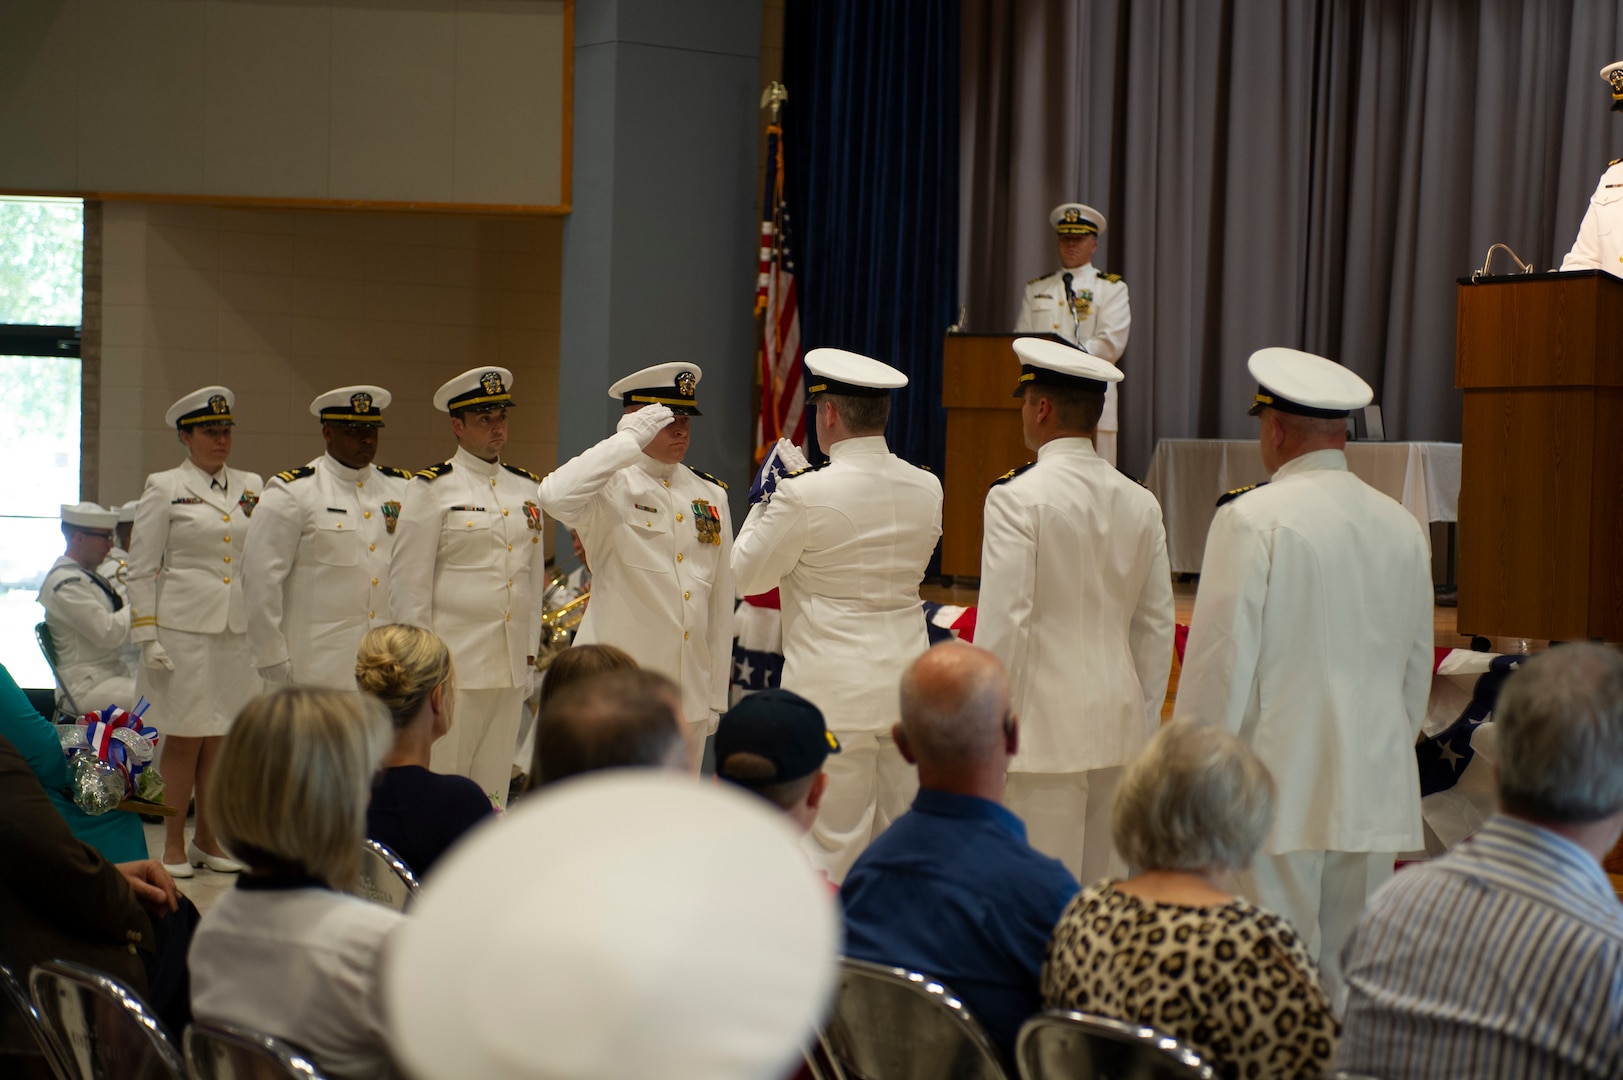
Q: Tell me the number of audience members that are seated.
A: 11